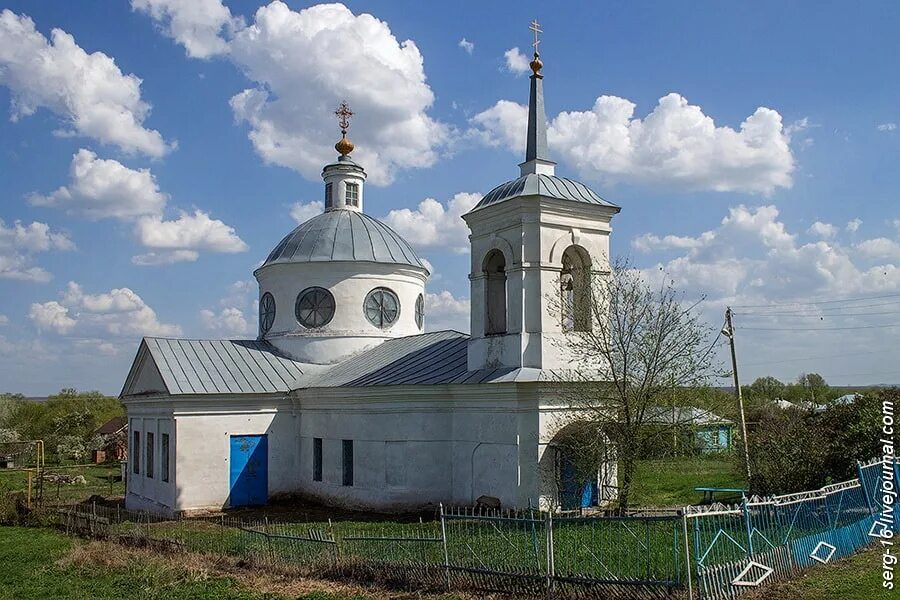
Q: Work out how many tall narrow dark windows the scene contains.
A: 5